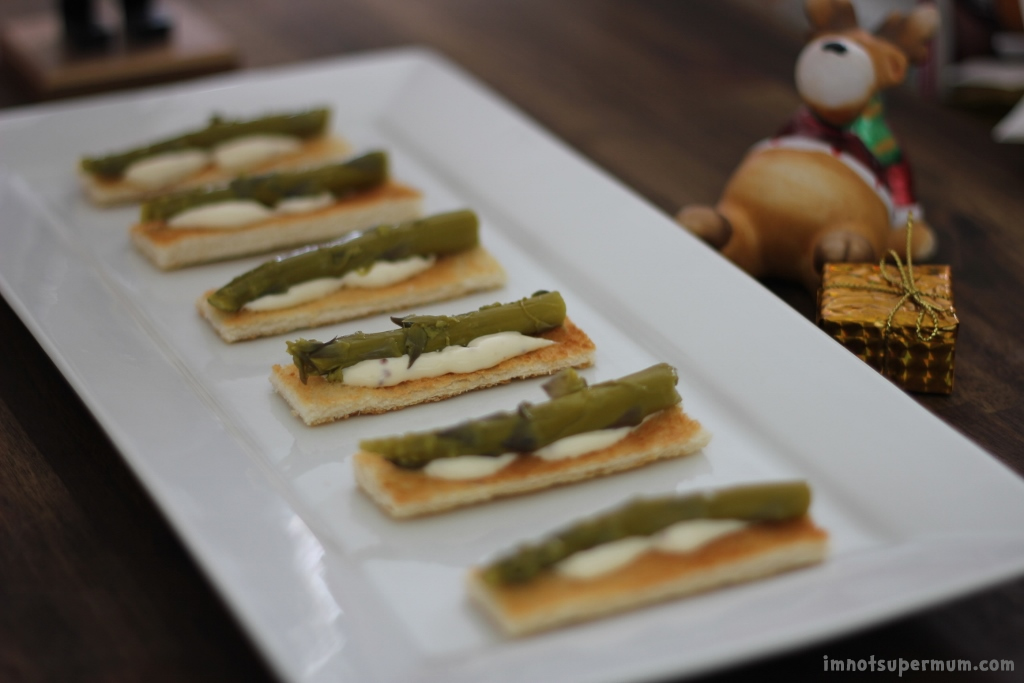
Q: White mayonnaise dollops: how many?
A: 11